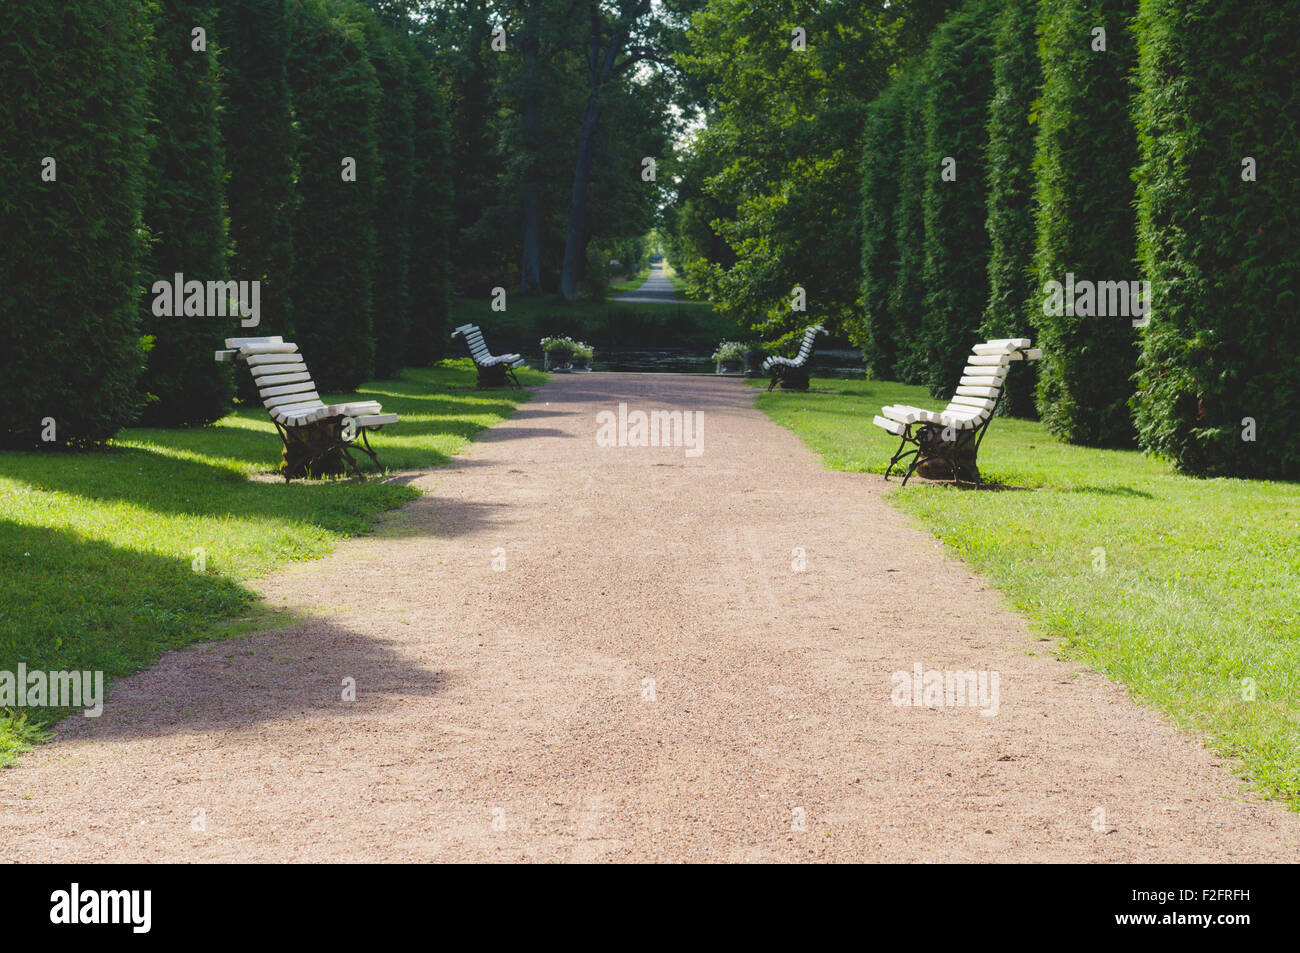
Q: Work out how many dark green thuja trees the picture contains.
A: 12